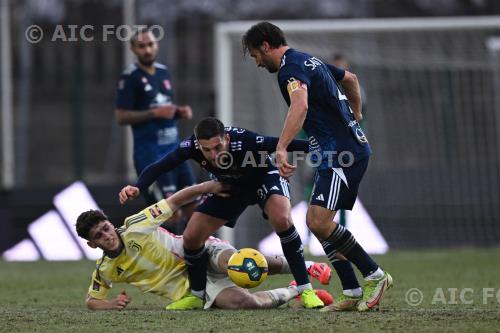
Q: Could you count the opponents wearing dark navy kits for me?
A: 3